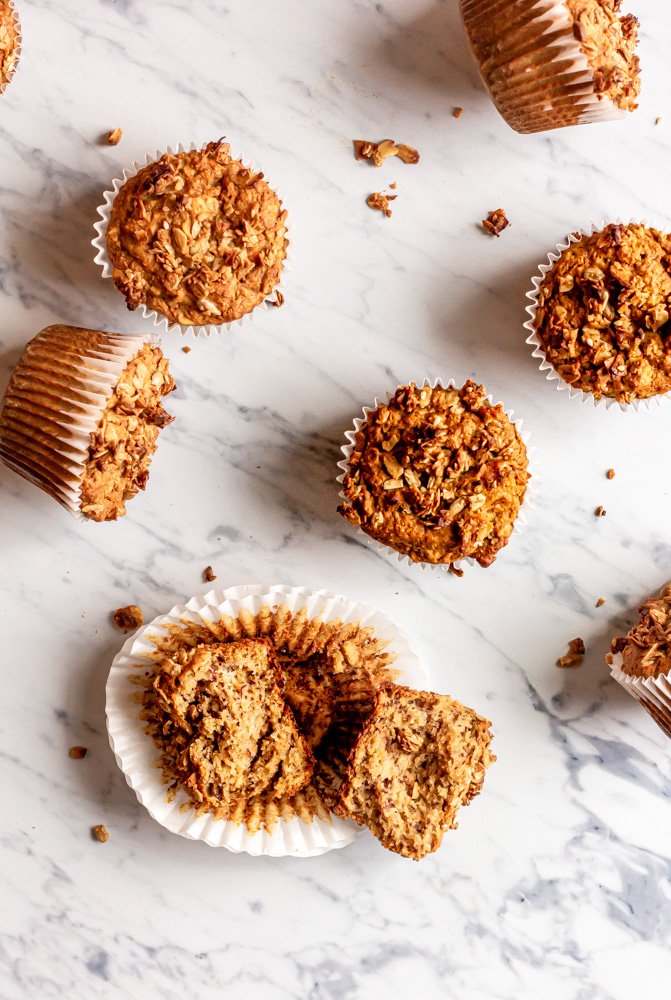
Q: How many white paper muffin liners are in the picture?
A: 8